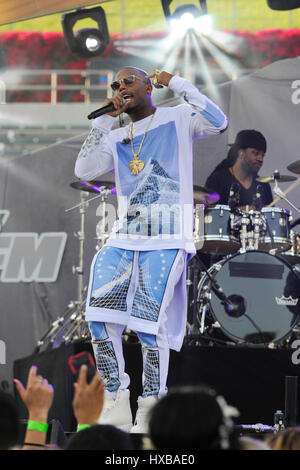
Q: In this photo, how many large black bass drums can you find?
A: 1